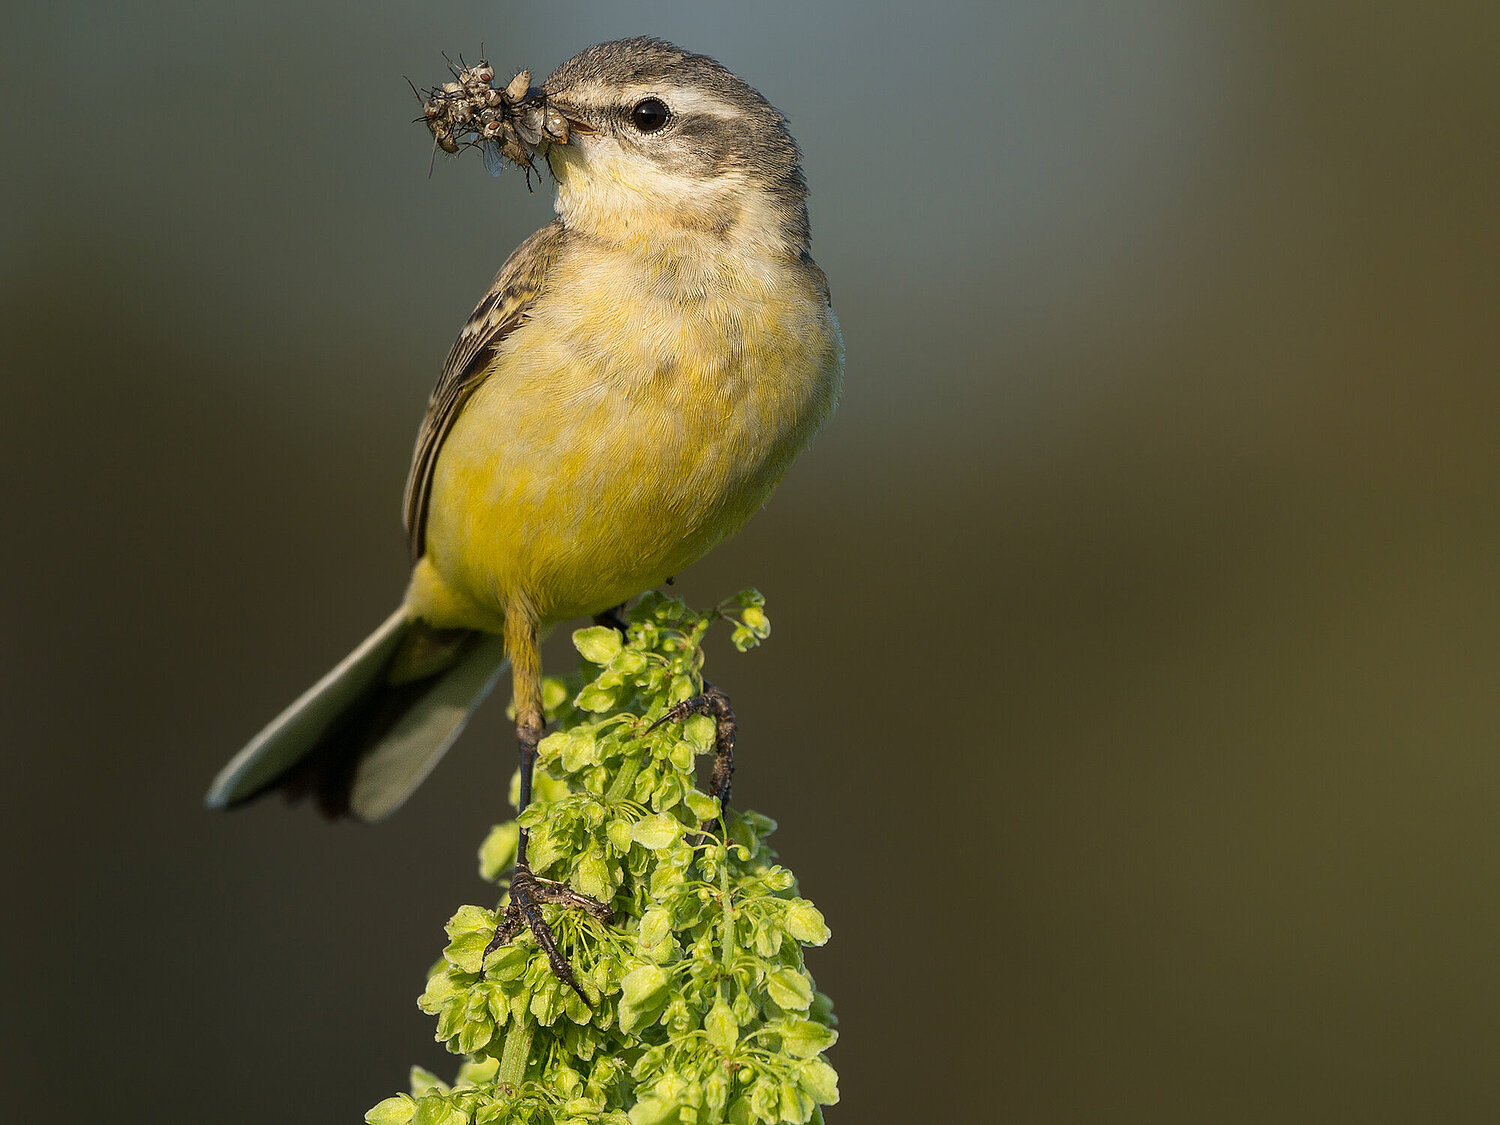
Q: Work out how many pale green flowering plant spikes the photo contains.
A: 1